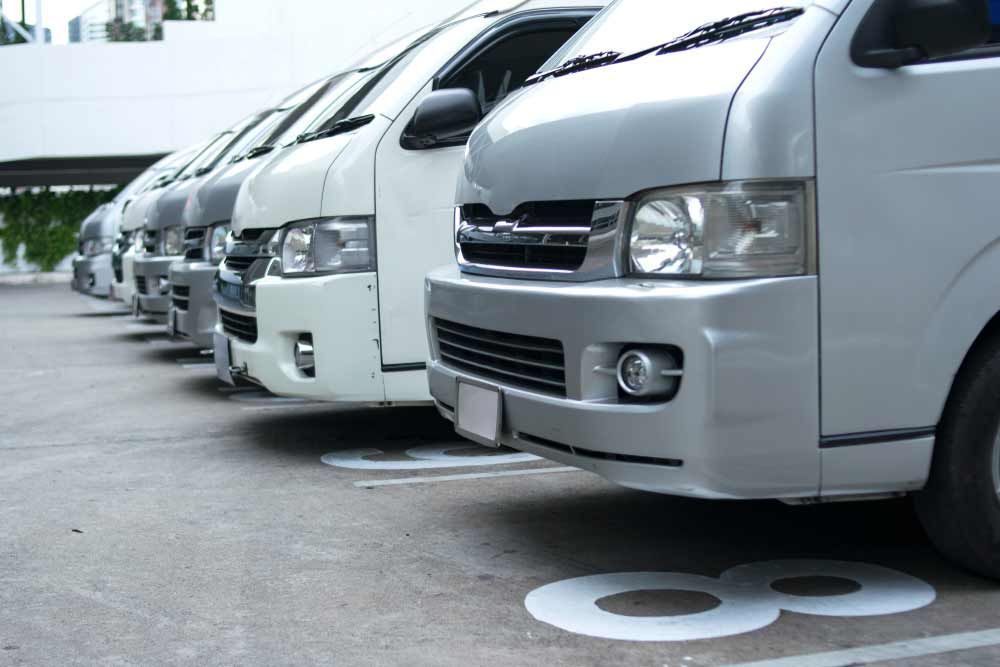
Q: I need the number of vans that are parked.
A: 6